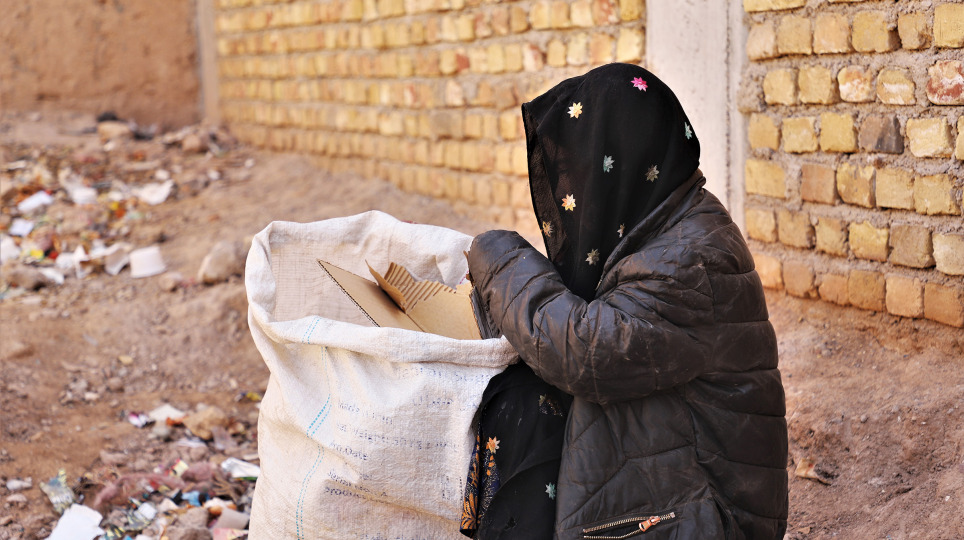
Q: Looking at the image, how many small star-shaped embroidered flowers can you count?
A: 11